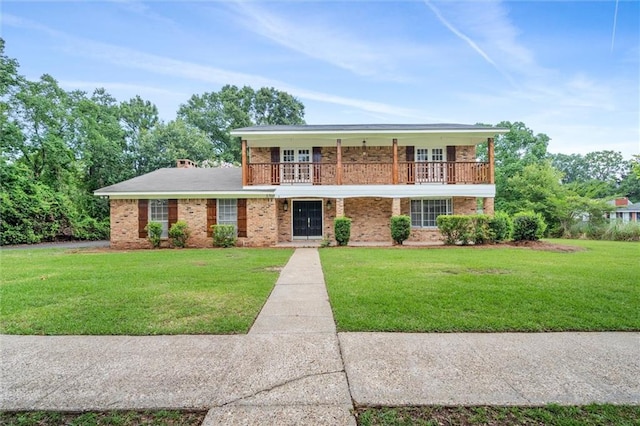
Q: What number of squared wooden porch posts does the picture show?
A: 4